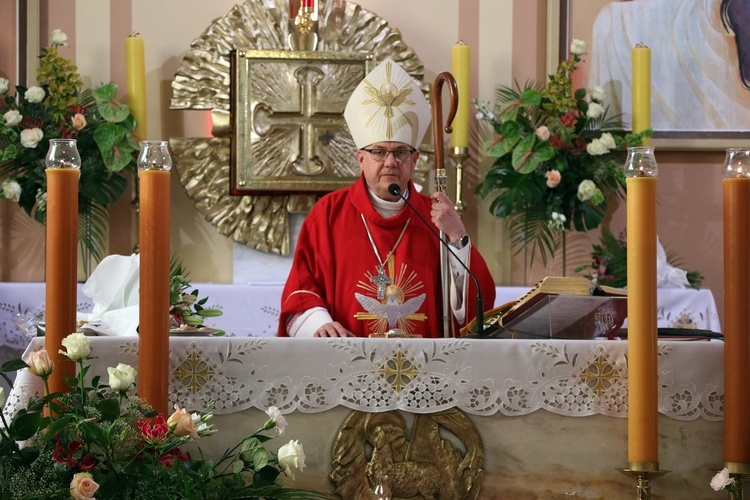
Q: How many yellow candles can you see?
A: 3